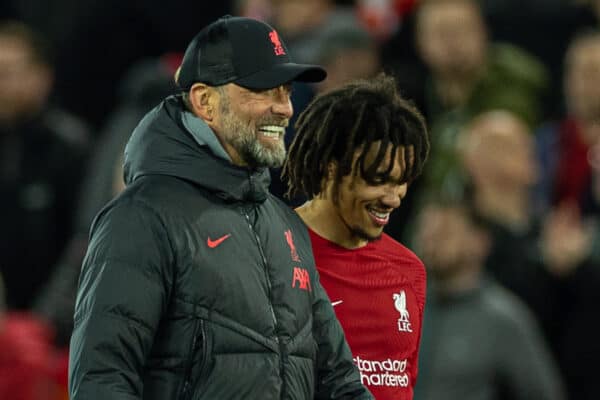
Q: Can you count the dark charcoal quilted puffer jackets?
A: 1